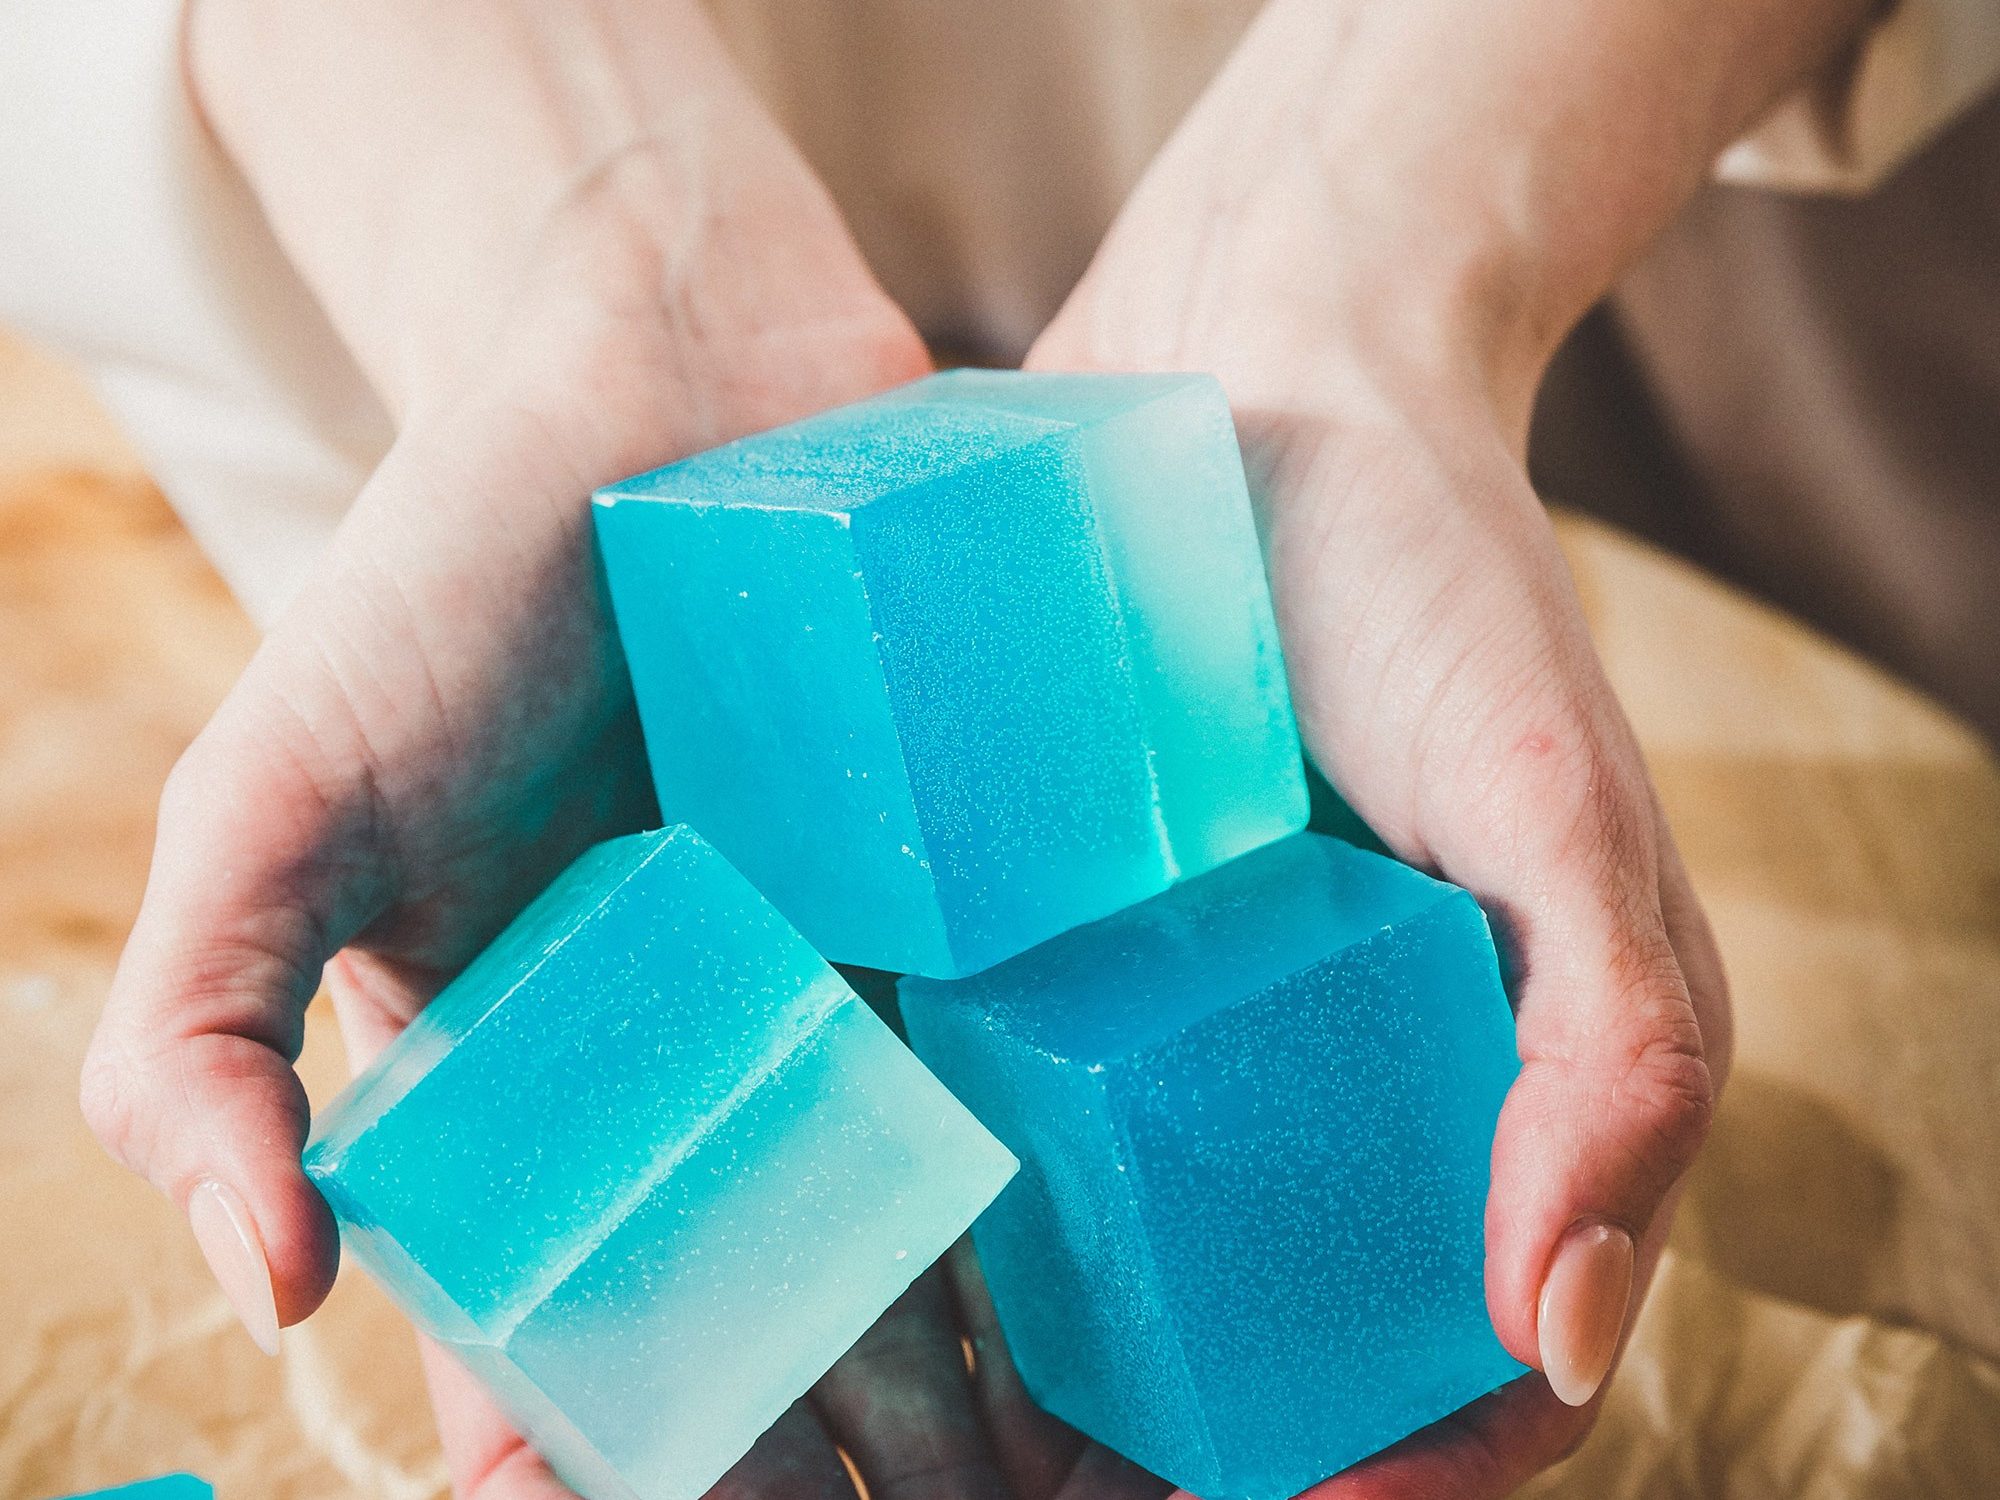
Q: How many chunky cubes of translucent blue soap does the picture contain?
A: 3